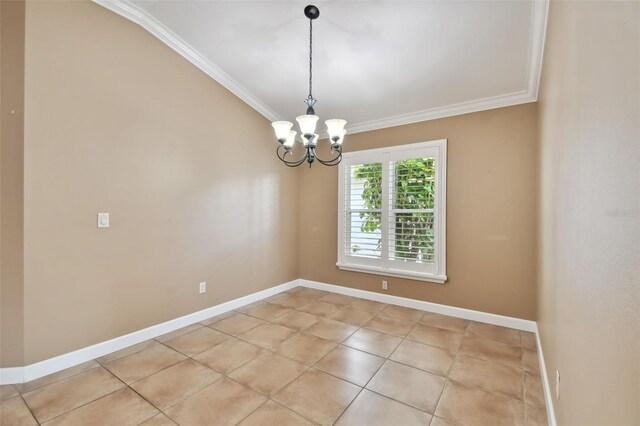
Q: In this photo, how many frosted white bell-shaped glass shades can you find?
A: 6